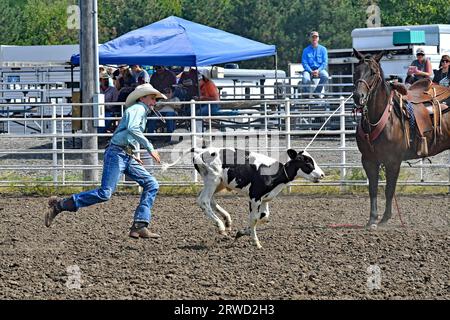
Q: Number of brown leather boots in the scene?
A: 2